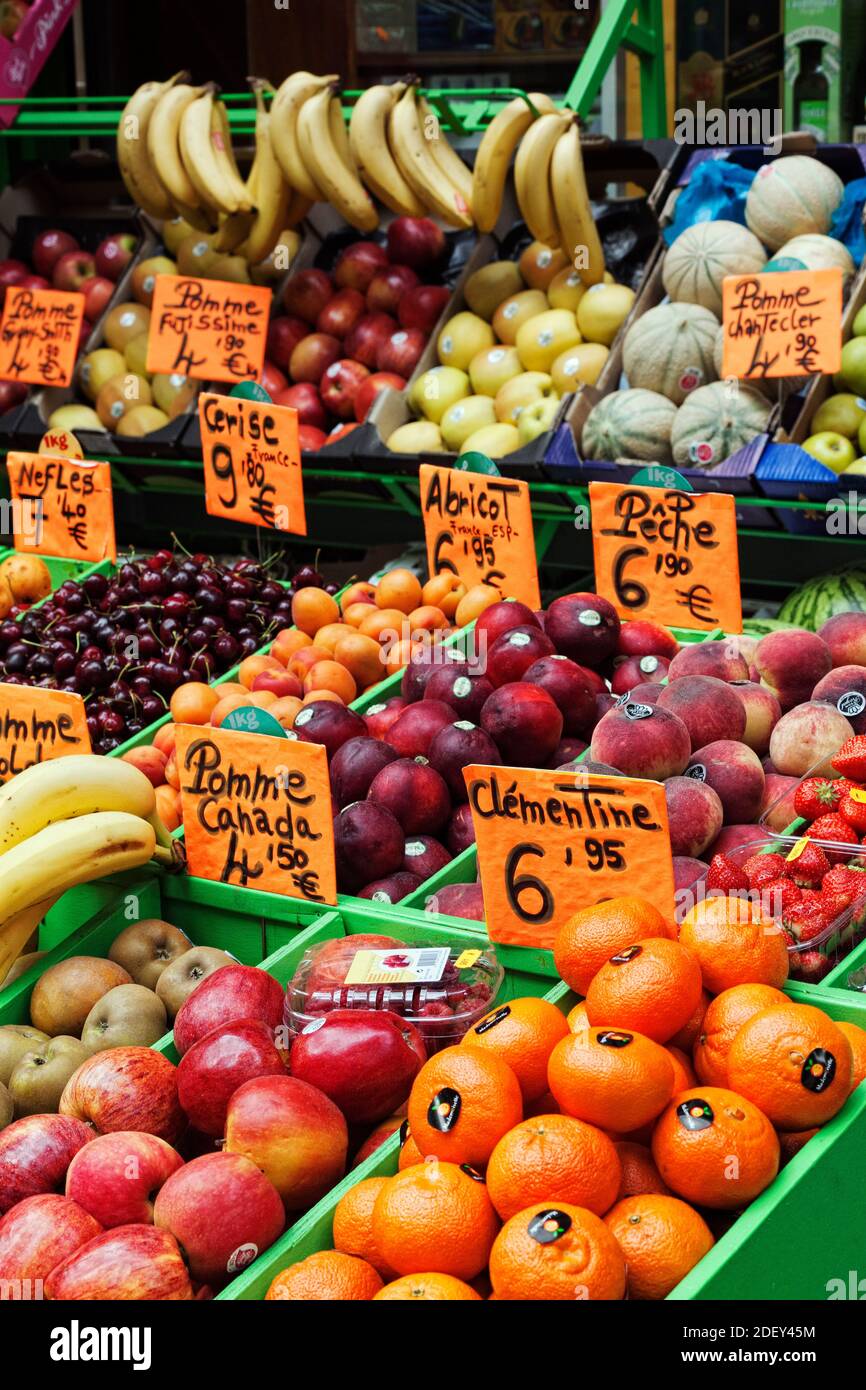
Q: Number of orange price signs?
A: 10